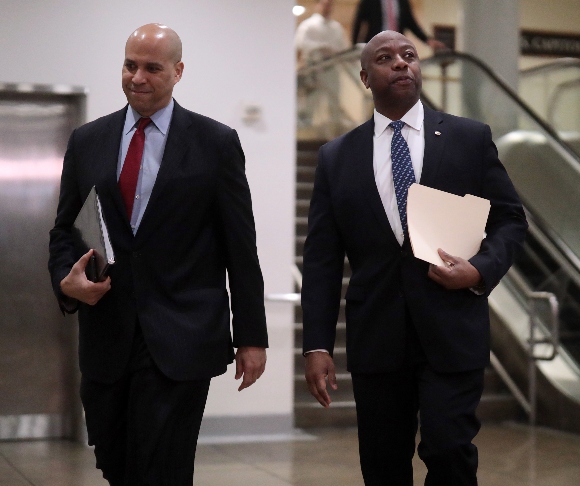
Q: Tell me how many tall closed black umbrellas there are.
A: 0